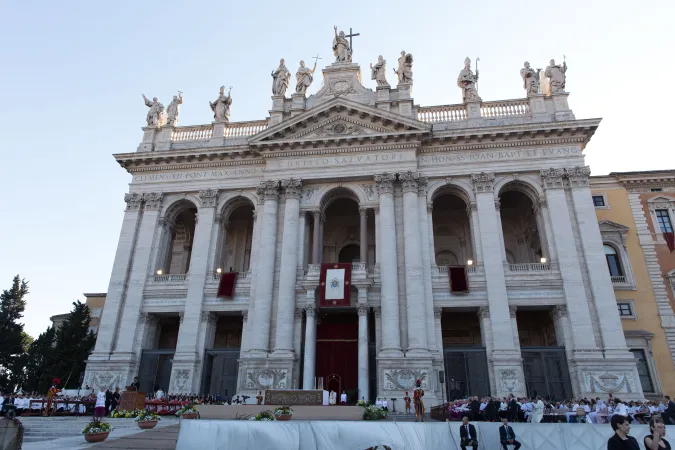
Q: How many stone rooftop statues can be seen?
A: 11